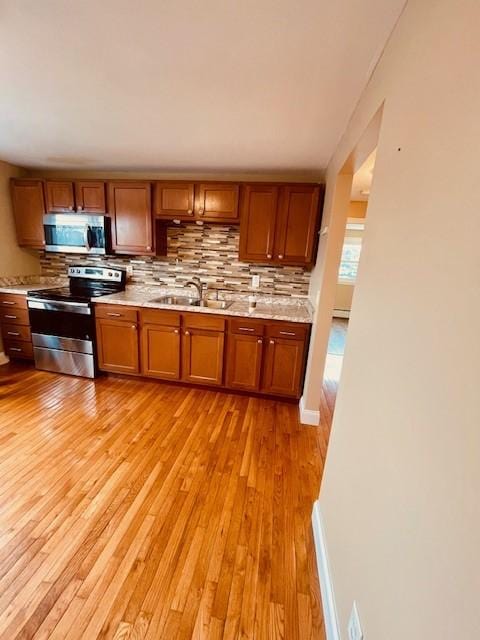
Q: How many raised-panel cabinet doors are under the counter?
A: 5